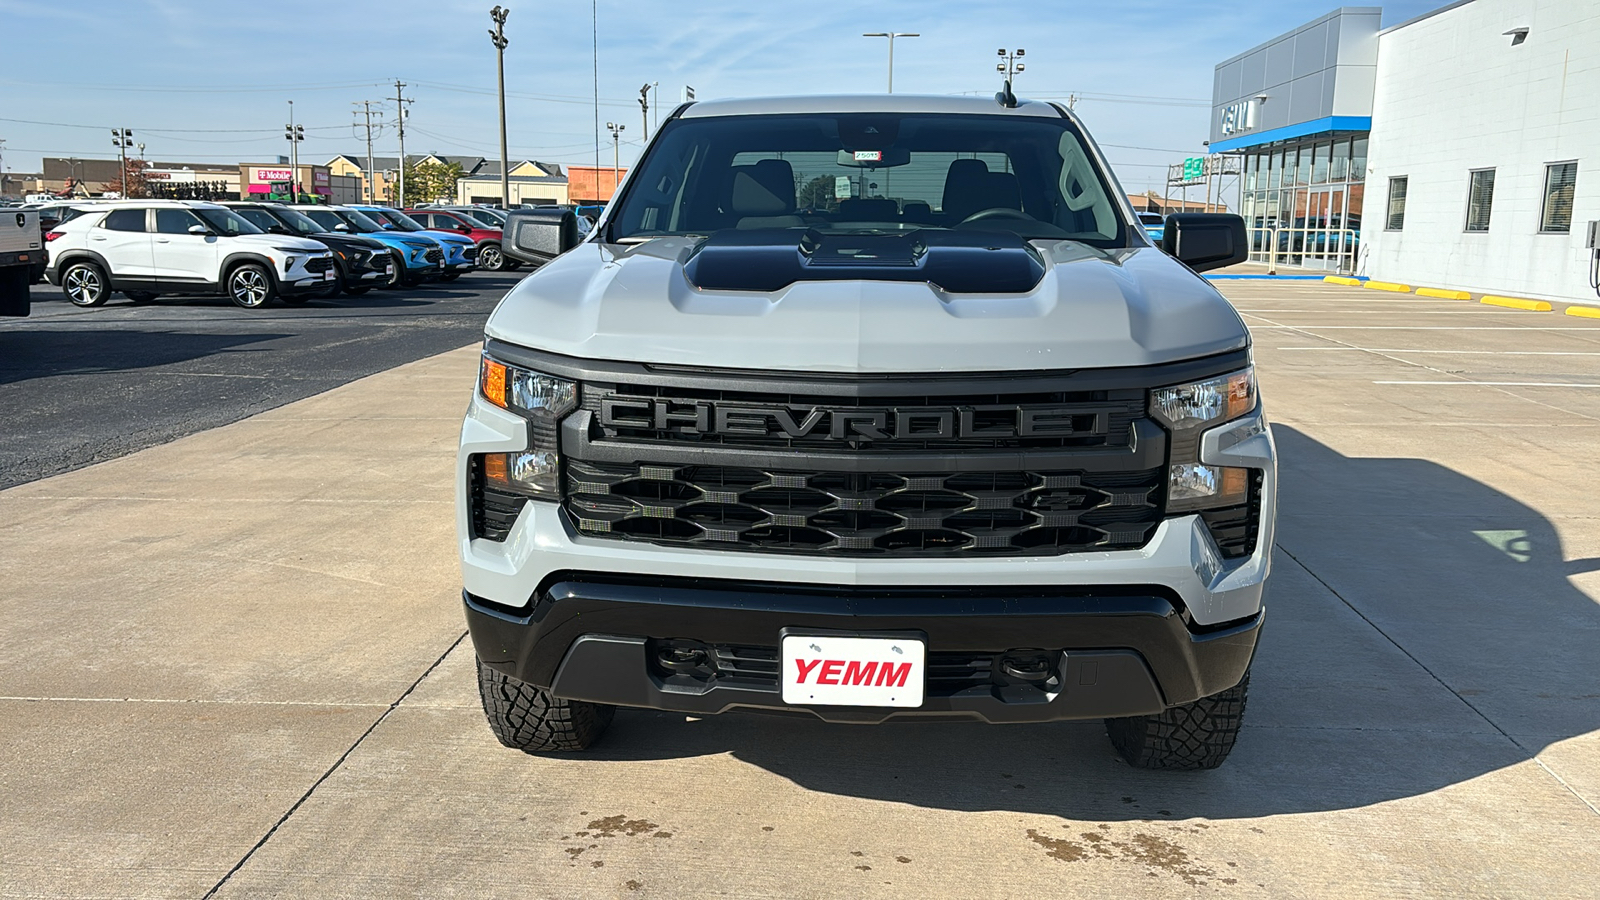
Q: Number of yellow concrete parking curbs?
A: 5